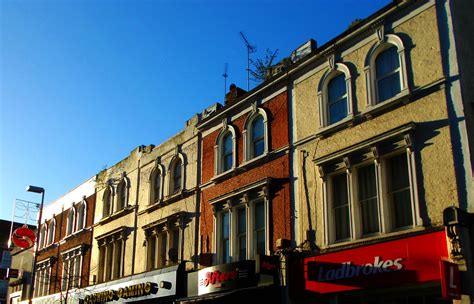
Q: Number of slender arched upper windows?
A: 12